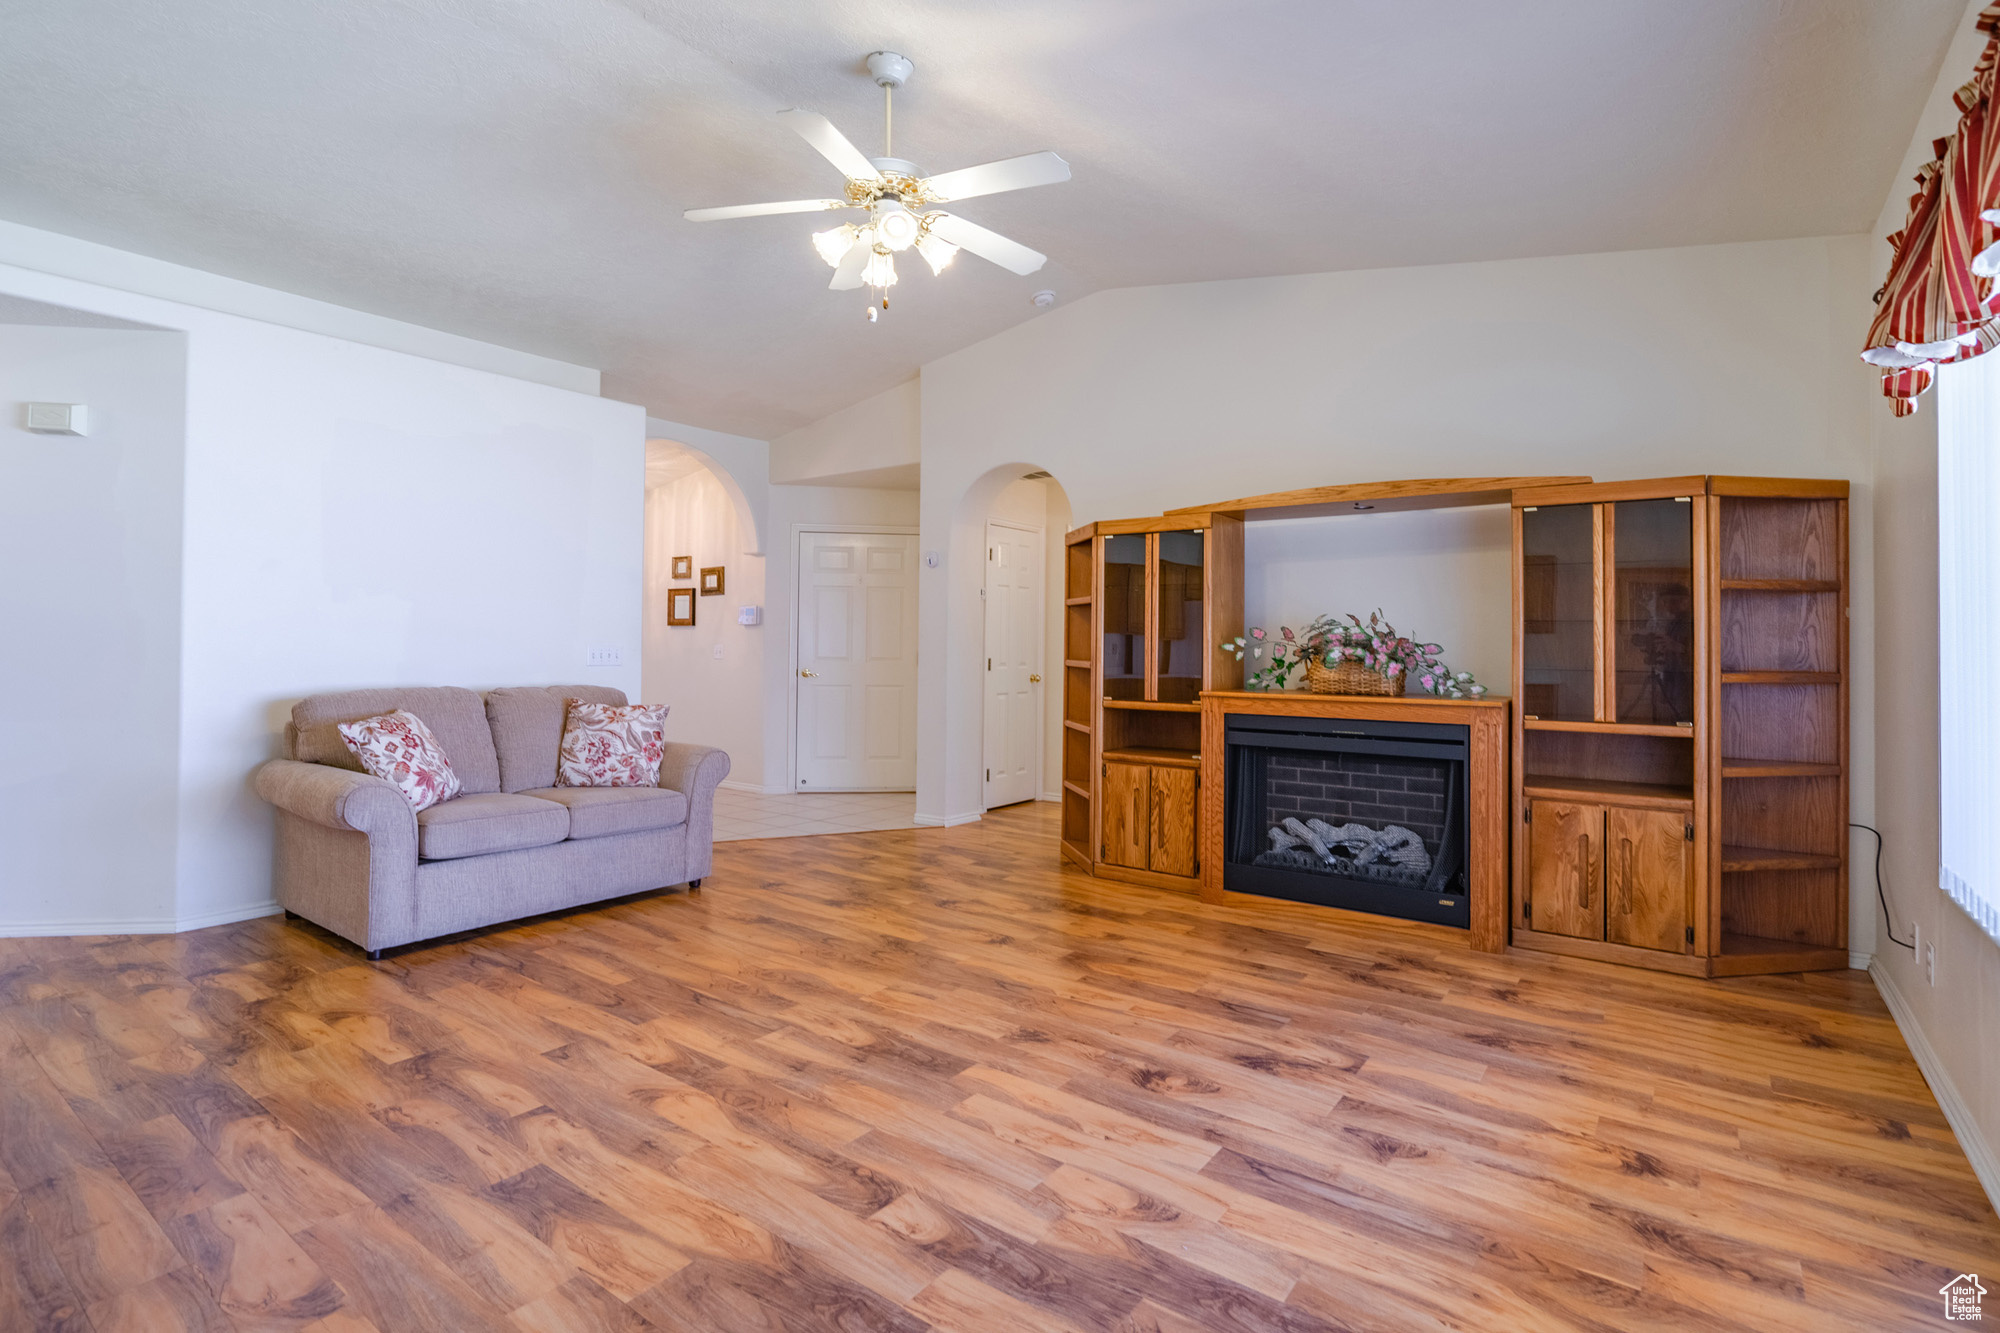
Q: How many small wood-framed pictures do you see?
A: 3